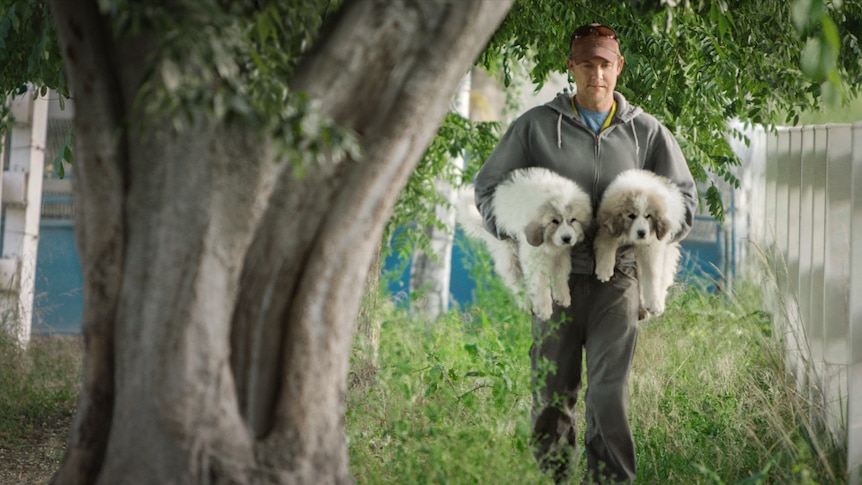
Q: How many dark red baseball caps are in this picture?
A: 1